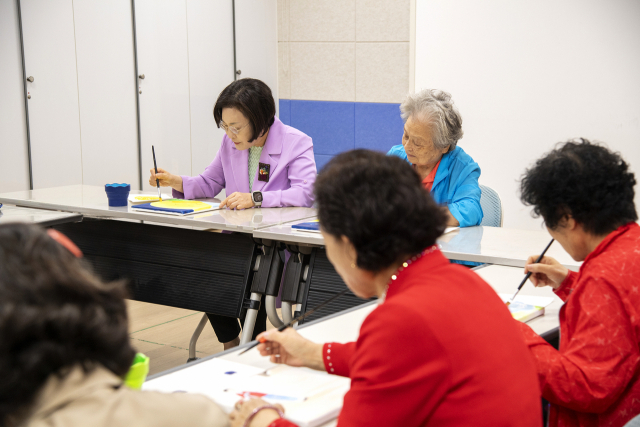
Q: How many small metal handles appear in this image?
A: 3